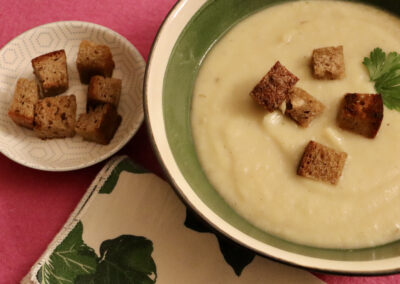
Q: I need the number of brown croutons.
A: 11